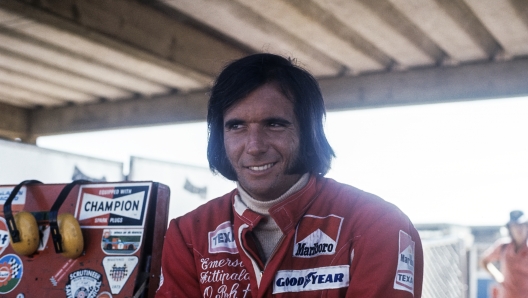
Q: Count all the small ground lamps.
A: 0